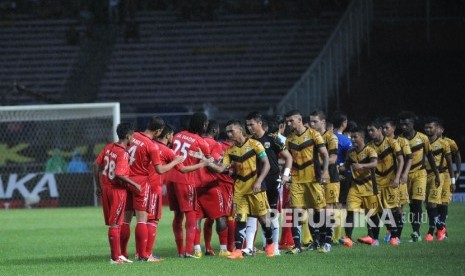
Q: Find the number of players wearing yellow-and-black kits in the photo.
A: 9